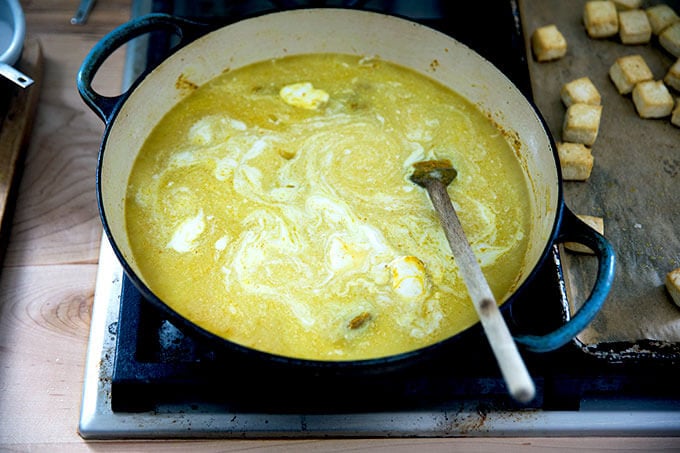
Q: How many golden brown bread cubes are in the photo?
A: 15